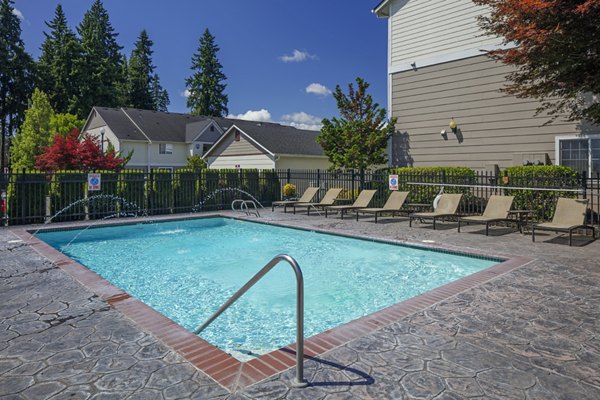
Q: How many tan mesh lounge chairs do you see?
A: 7